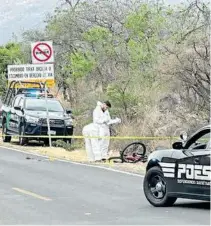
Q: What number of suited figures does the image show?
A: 2